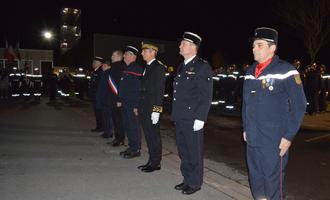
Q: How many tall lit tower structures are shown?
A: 1